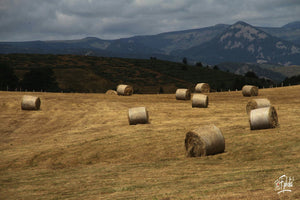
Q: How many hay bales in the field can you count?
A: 11